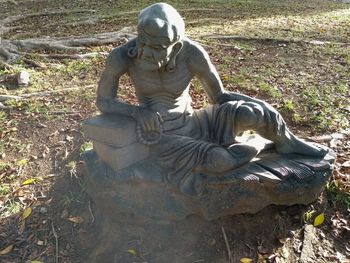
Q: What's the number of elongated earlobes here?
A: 2